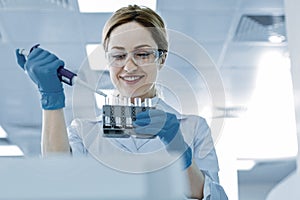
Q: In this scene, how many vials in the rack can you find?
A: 5